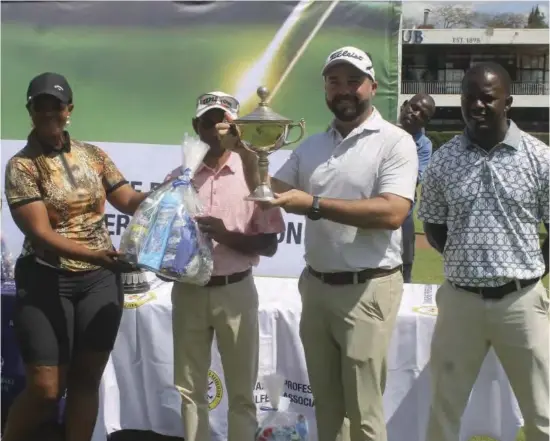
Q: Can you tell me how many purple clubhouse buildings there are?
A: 0